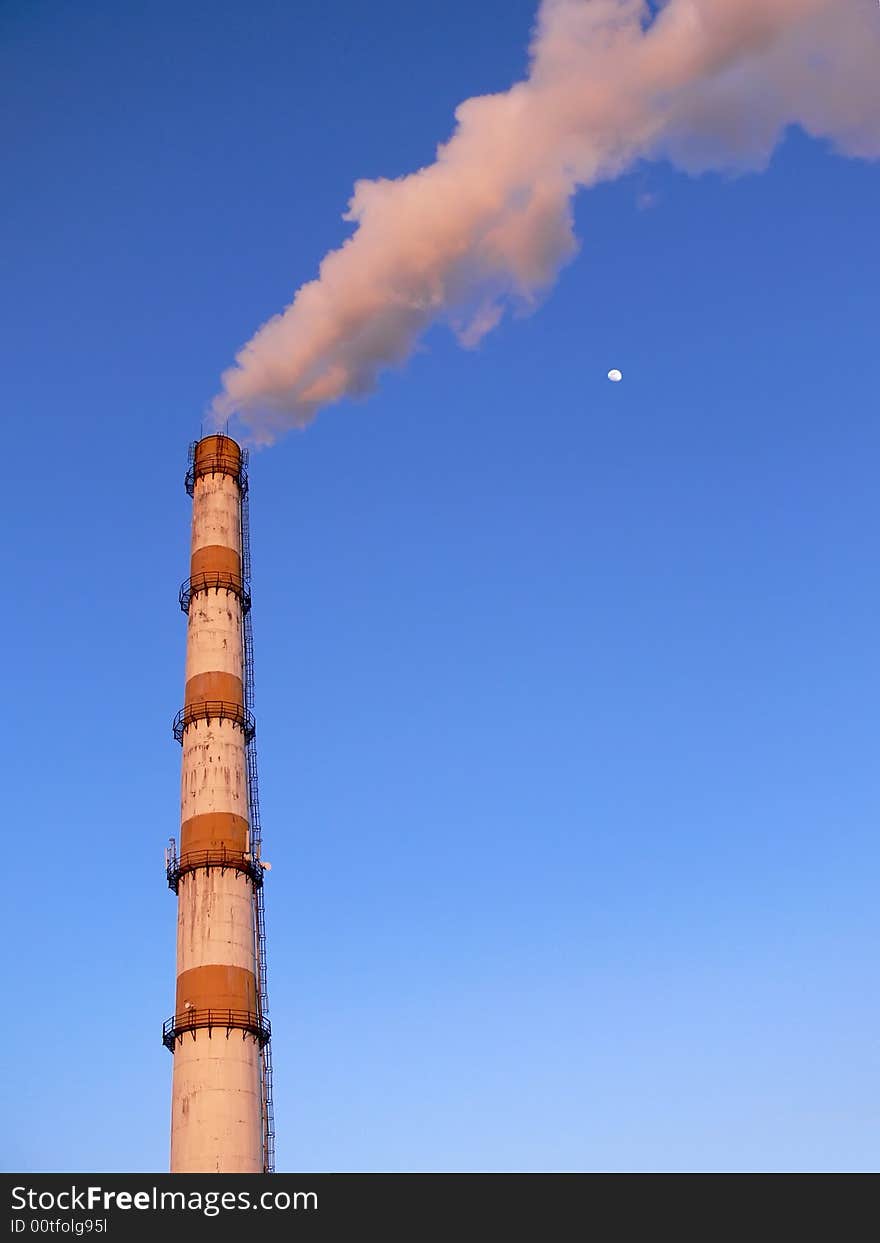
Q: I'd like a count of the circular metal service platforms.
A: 5